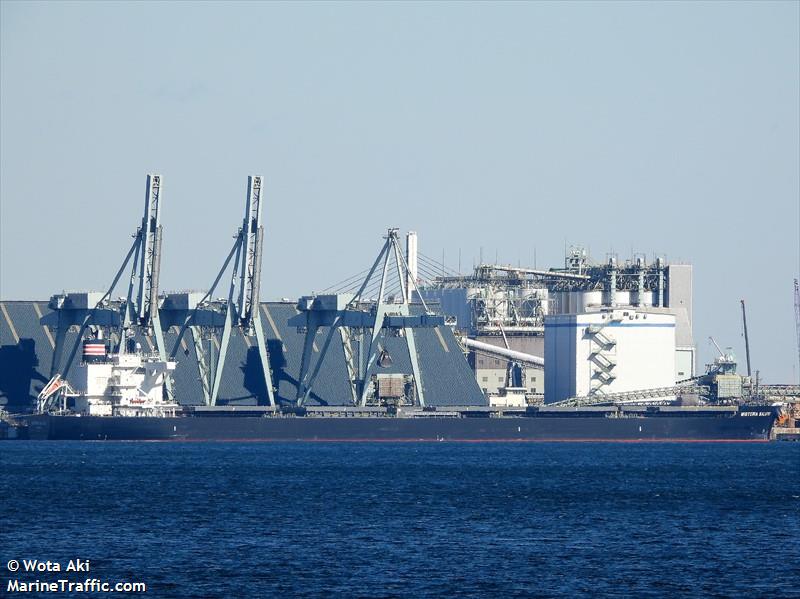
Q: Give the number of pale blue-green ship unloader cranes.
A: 3